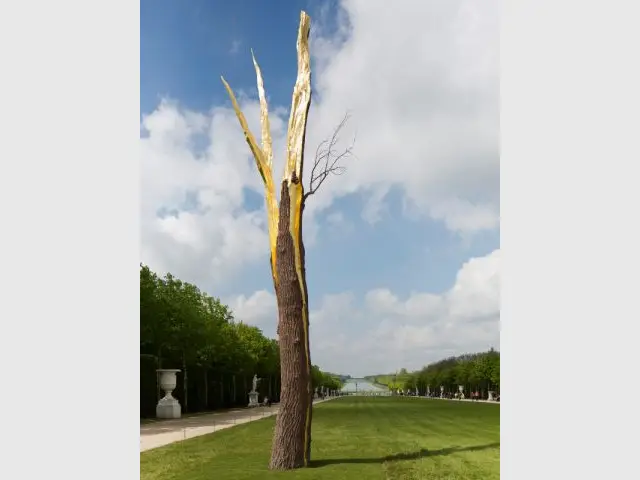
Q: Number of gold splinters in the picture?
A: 3